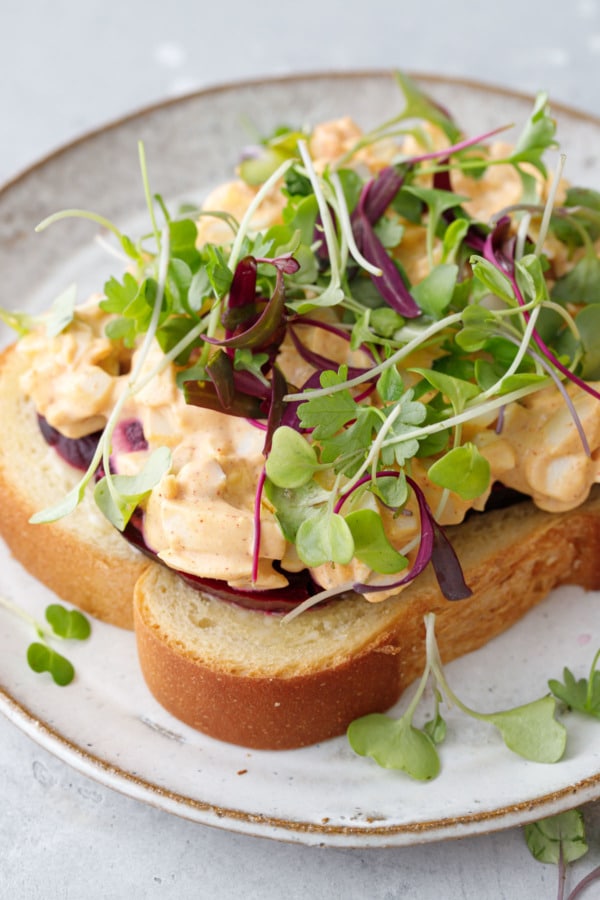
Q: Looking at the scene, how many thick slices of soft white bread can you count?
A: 2